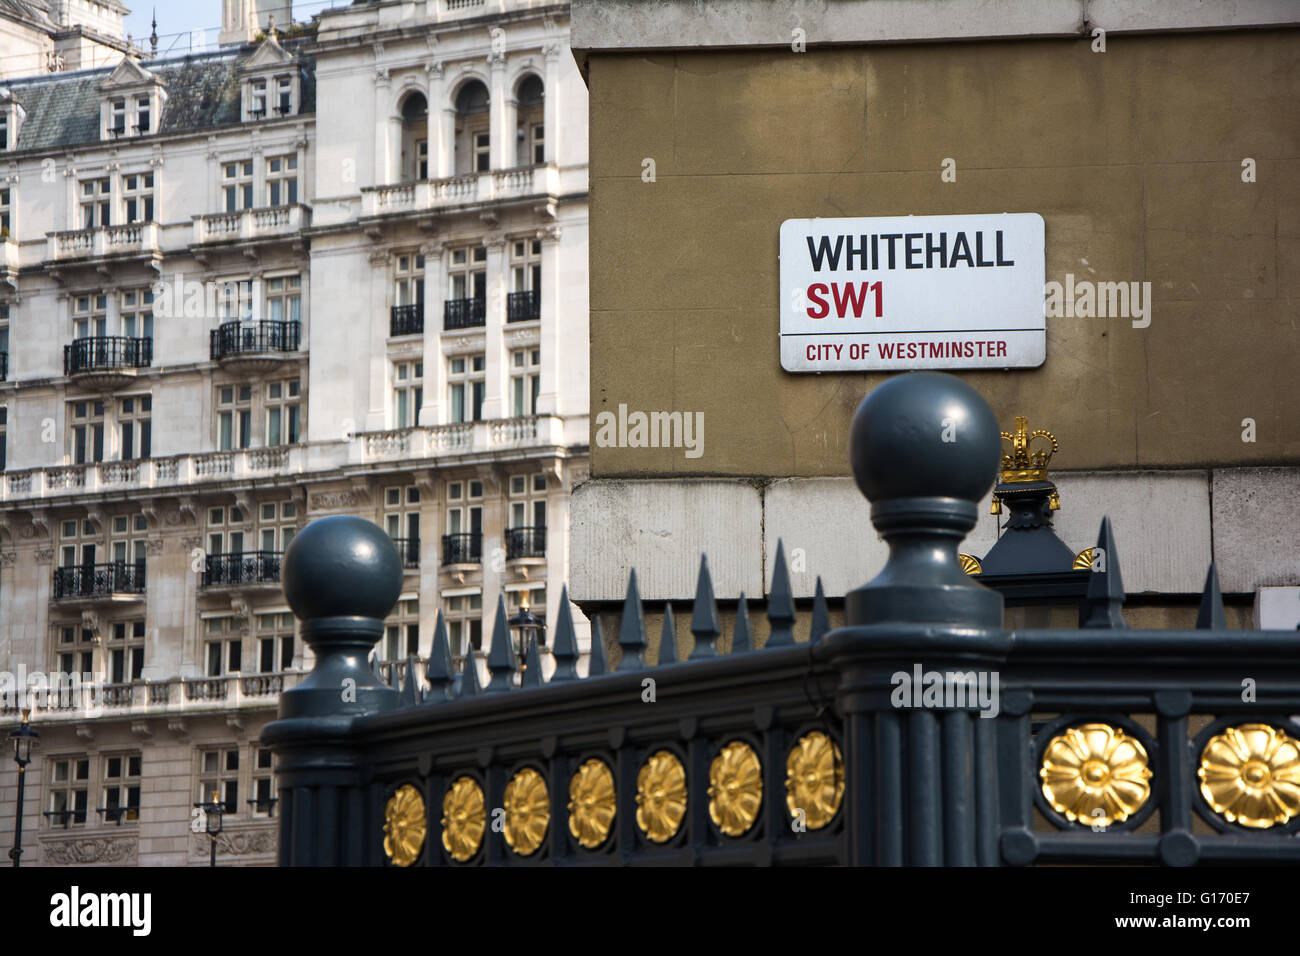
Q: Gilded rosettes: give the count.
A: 9